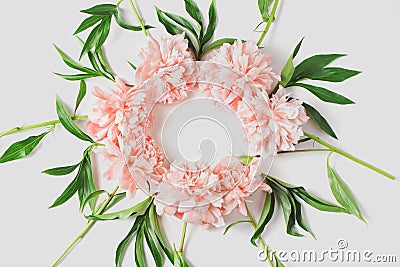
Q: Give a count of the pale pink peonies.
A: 7